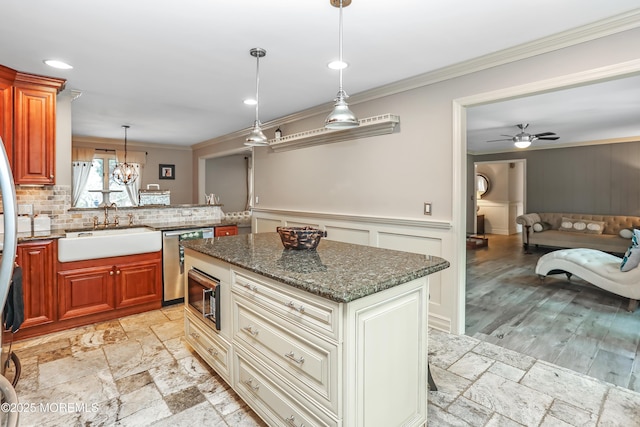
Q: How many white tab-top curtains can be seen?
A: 2